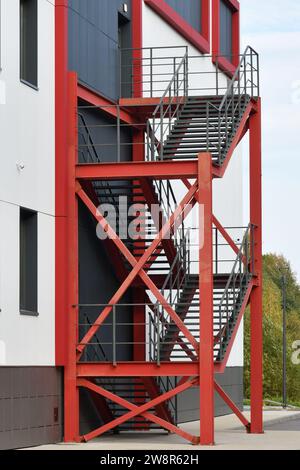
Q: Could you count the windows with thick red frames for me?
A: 2